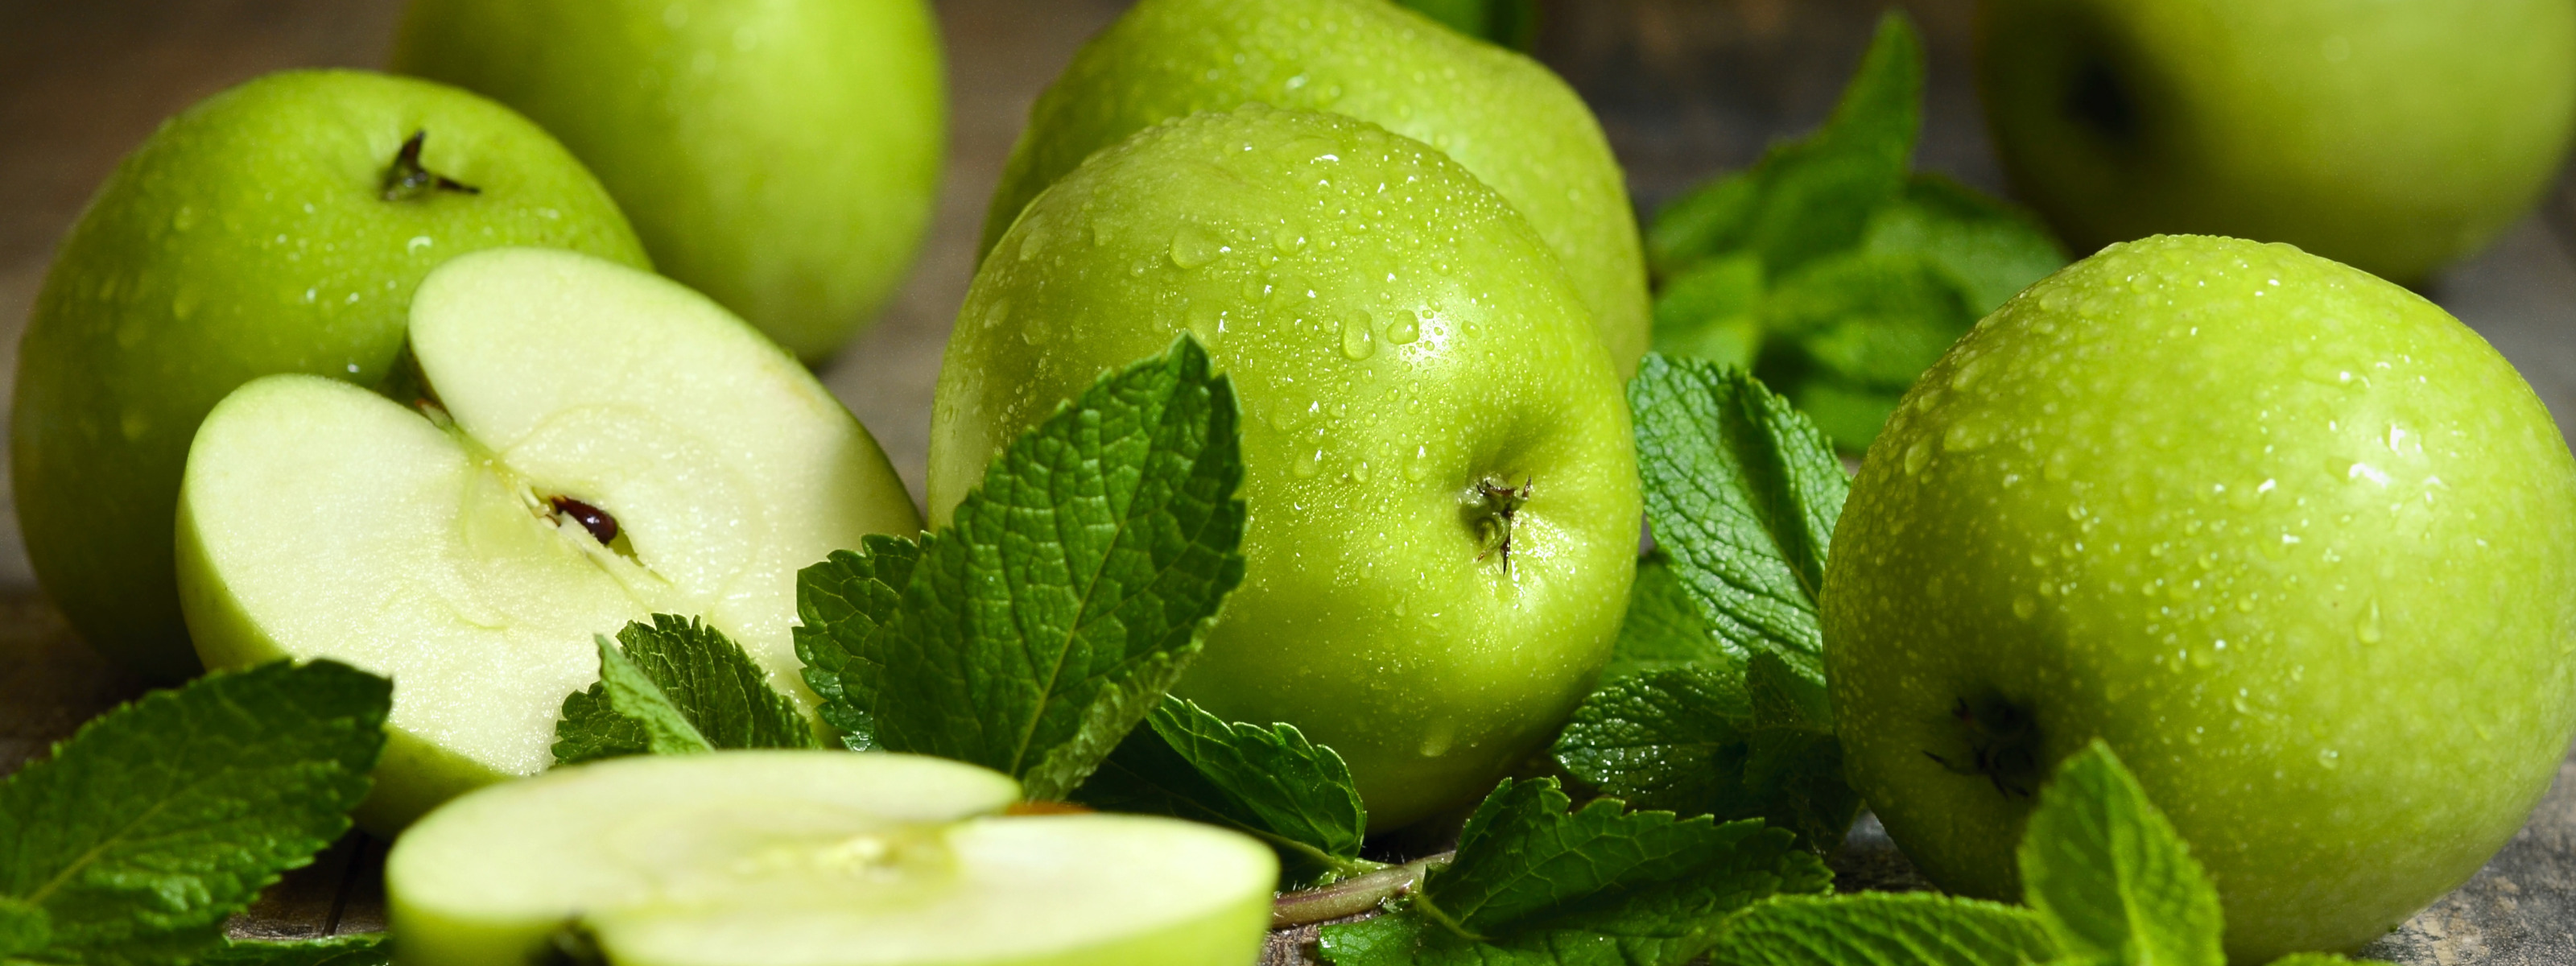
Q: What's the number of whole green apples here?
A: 6